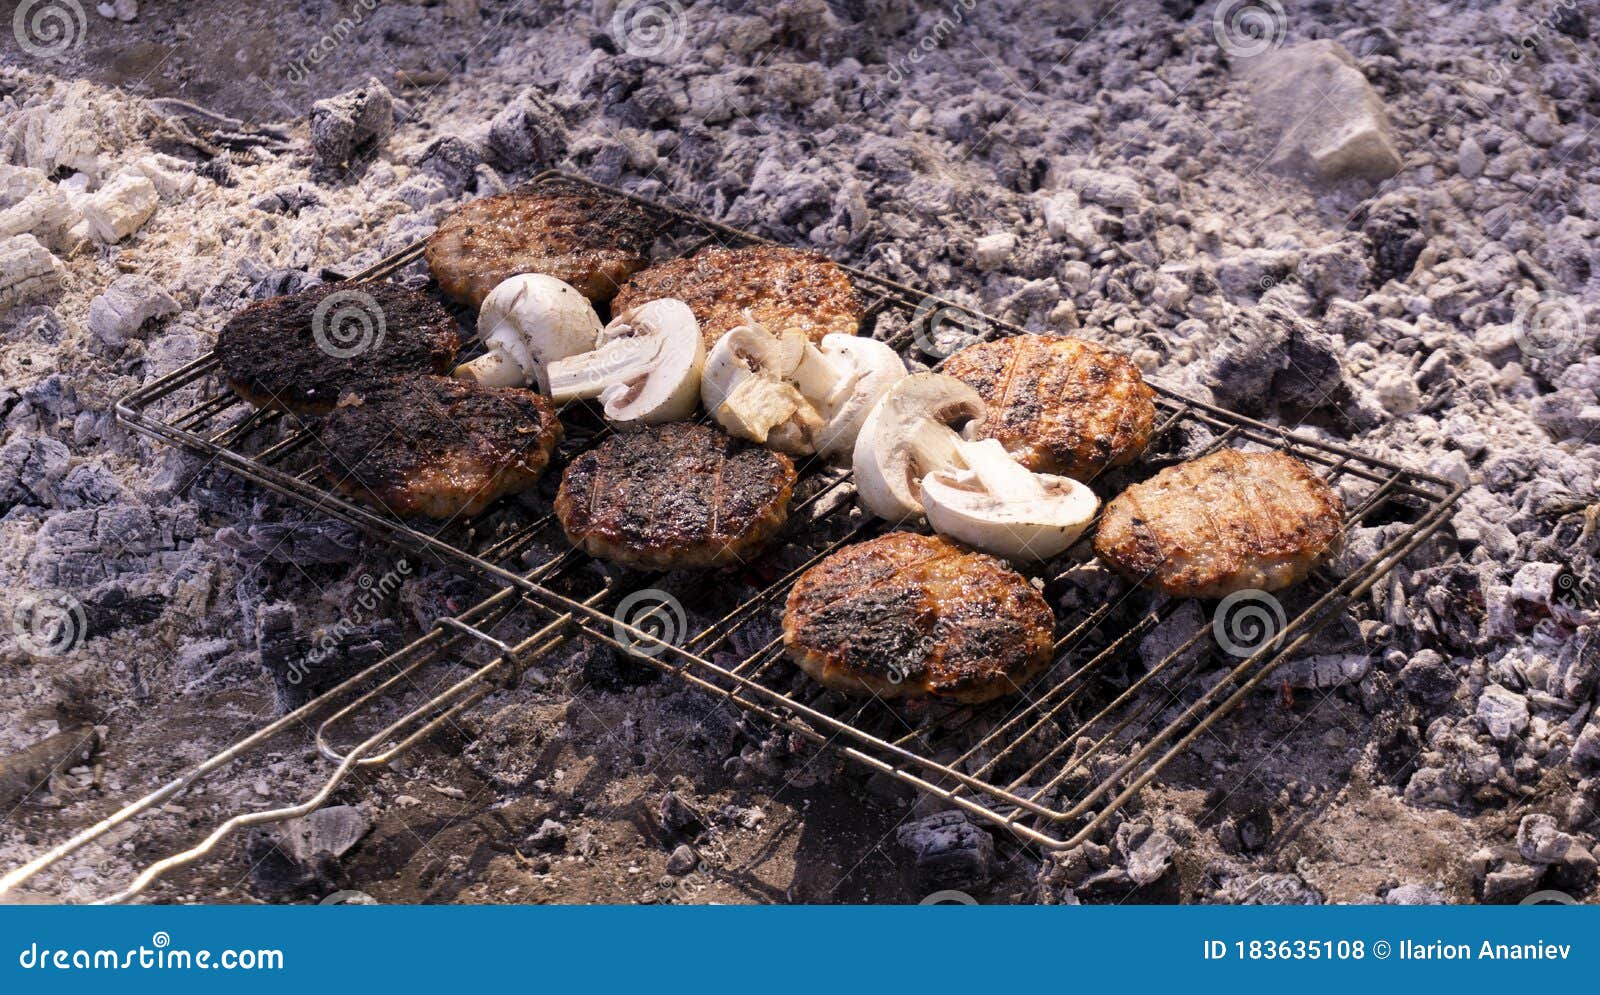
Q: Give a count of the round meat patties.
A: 8